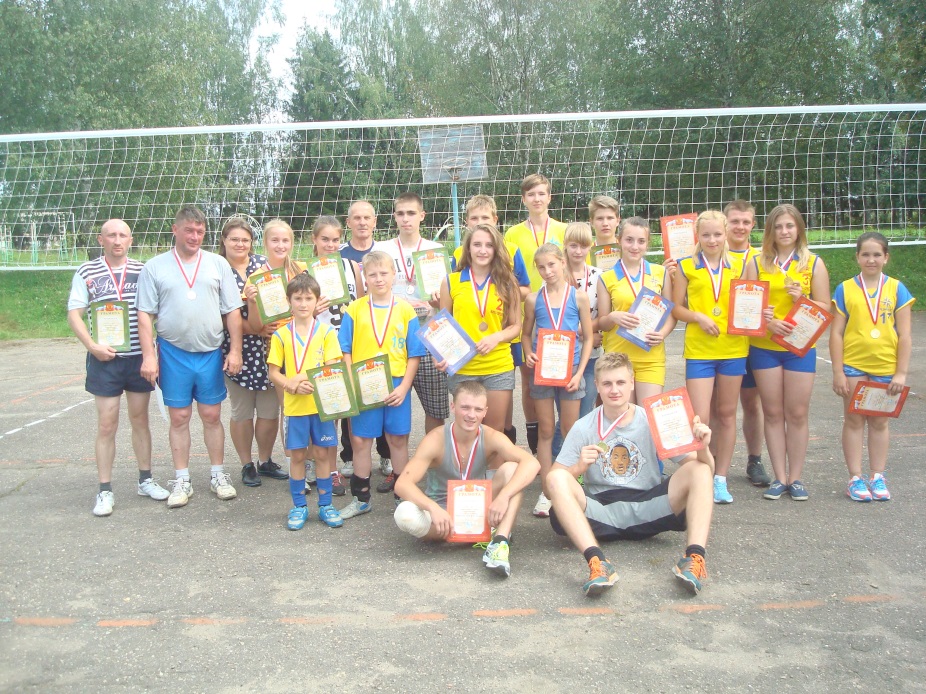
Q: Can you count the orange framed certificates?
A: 7